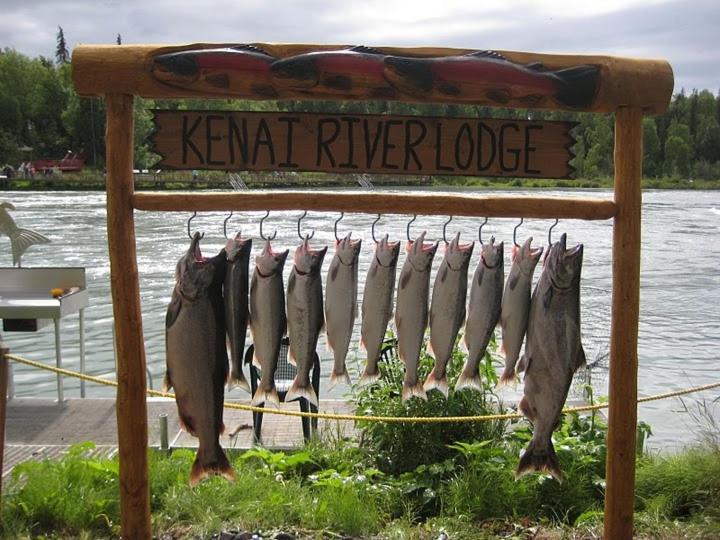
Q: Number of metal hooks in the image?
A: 11